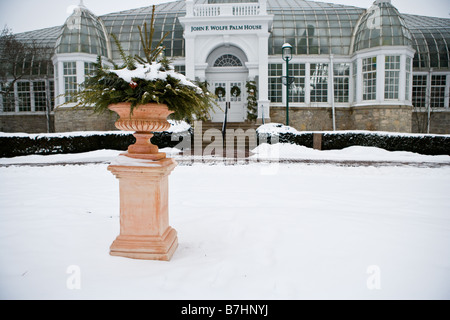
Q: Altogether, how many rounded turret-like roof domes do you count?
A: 2